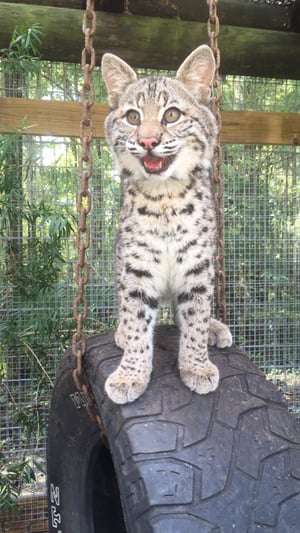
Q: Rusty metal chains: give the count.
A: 2